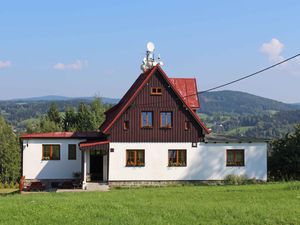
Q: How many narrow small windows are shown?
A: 2